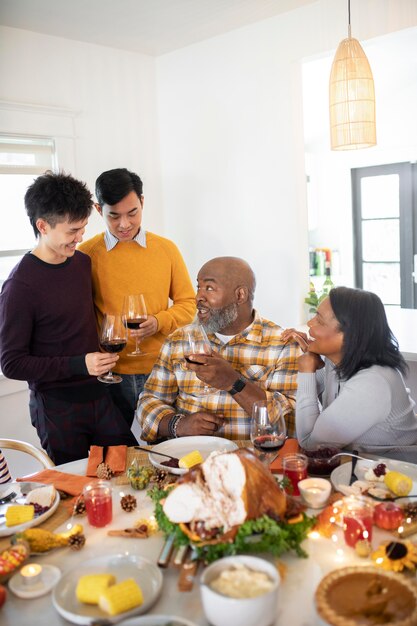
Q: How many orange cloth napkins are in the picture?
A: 3